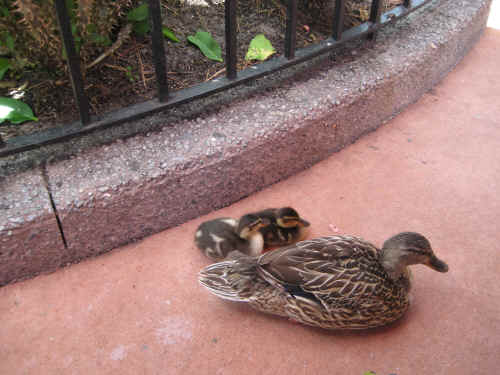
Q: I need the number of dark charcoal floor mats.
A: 0